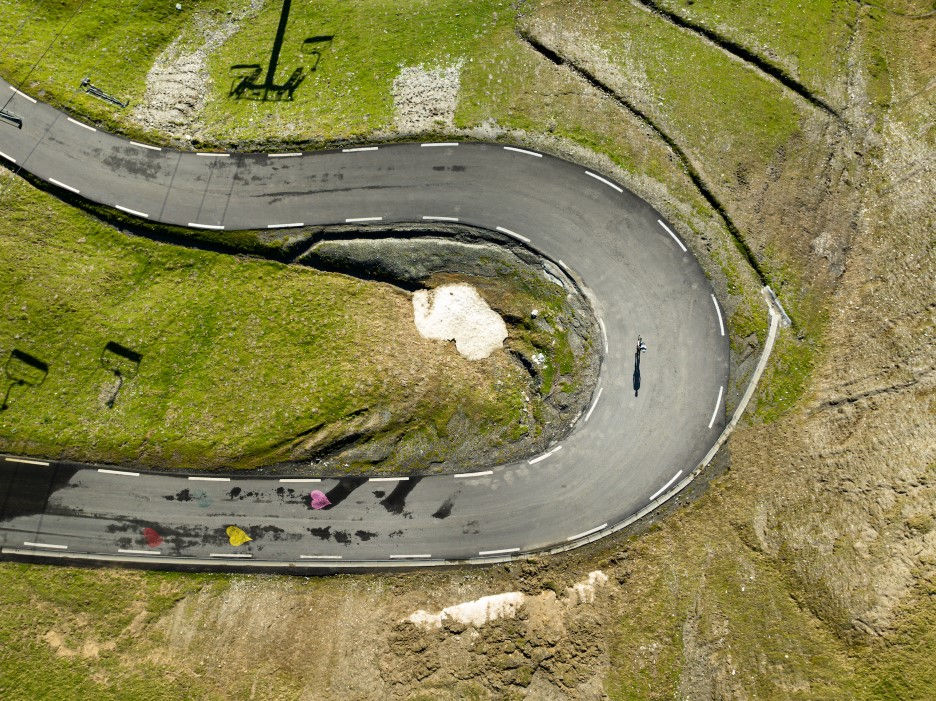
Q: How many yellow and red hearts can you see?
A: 2